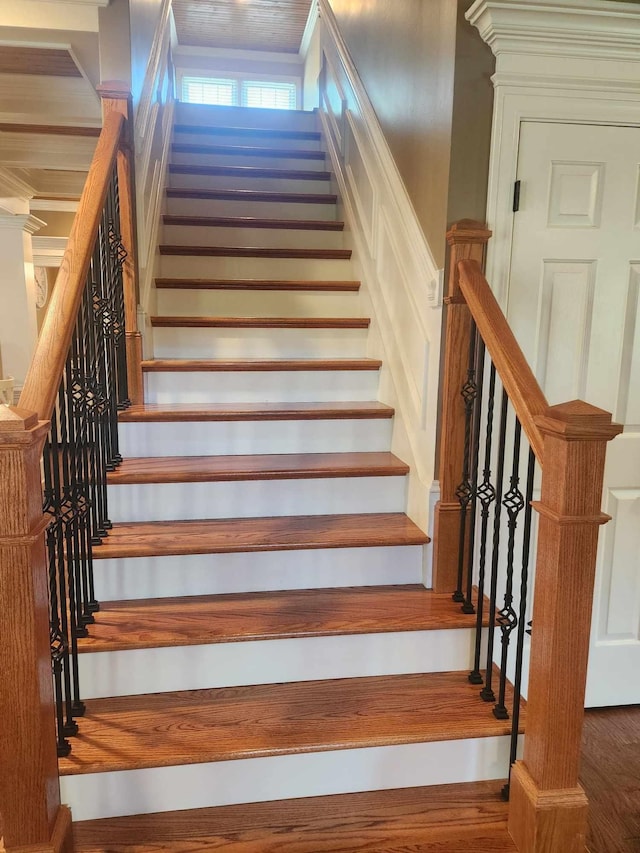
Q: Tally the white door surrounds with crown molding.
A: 1